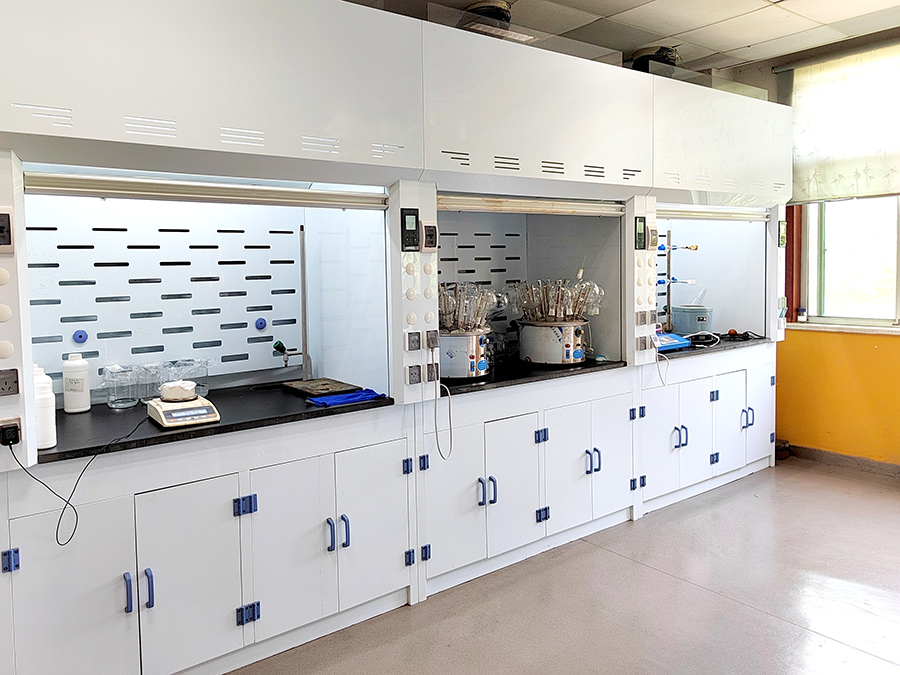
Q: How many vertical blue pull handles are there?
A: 12